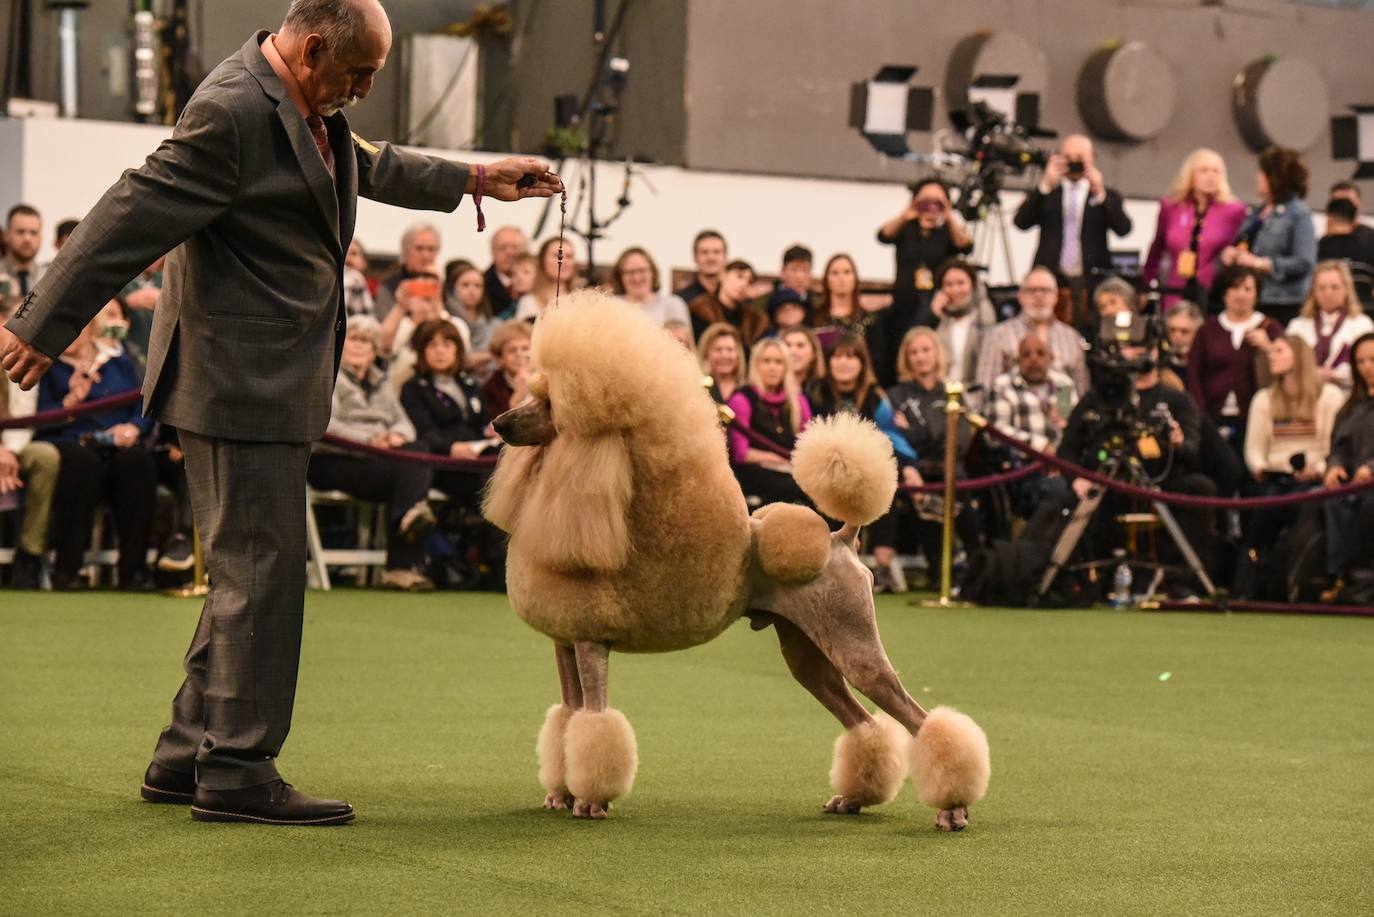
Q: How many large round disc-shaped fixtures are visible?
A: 3